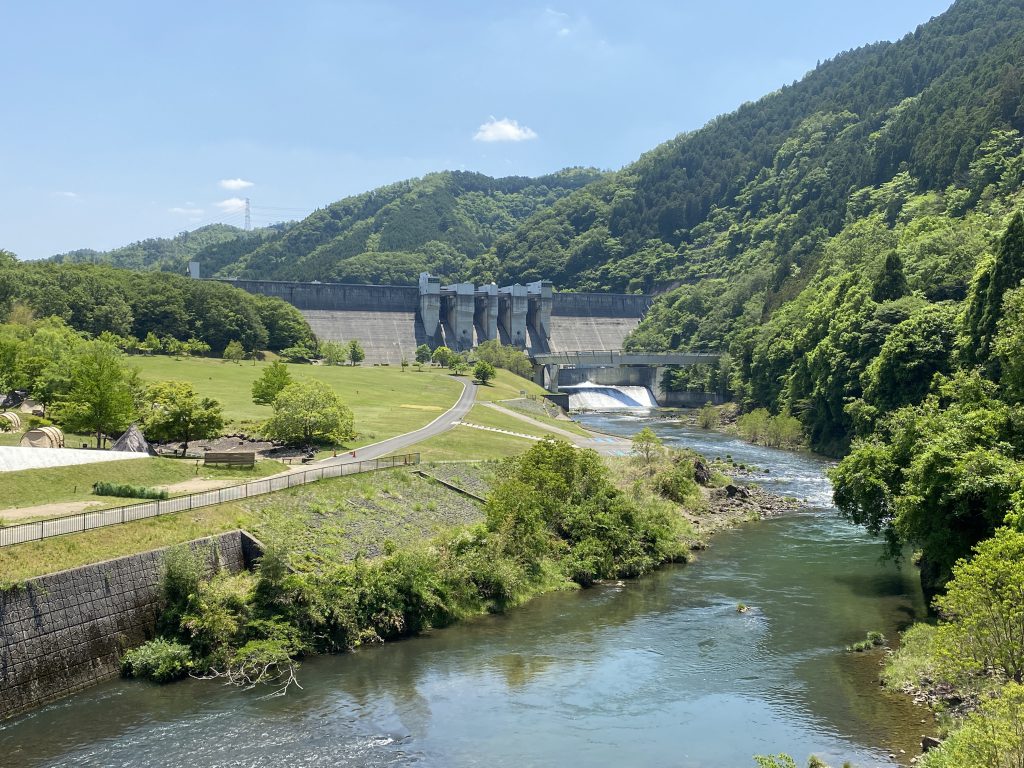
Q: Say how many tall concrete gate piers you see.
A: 5